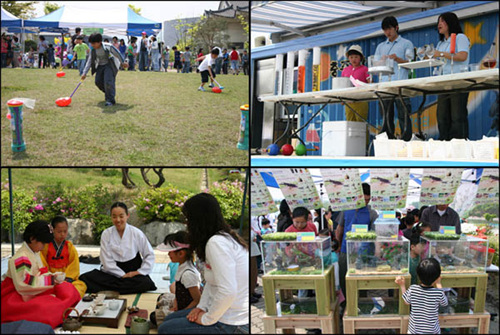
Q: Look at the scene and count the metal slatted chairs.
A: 0